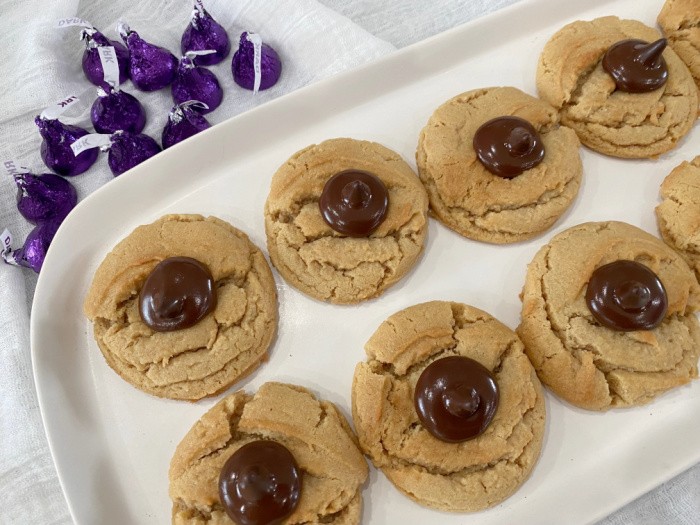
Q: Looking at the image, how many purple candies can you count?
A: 11